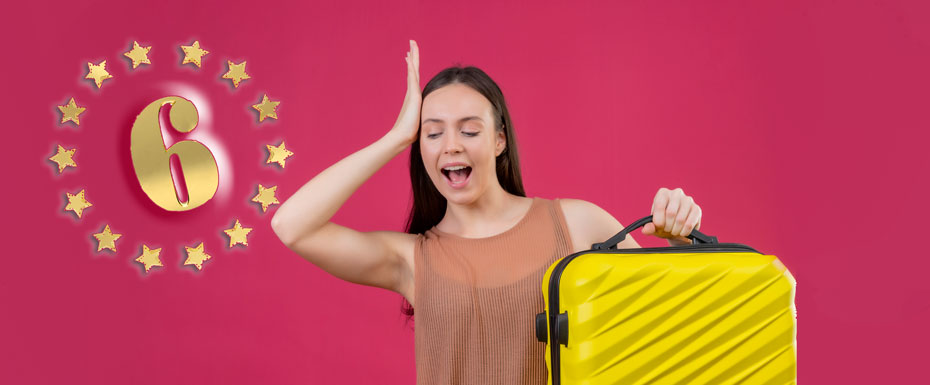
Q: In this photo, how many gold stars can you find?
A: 14